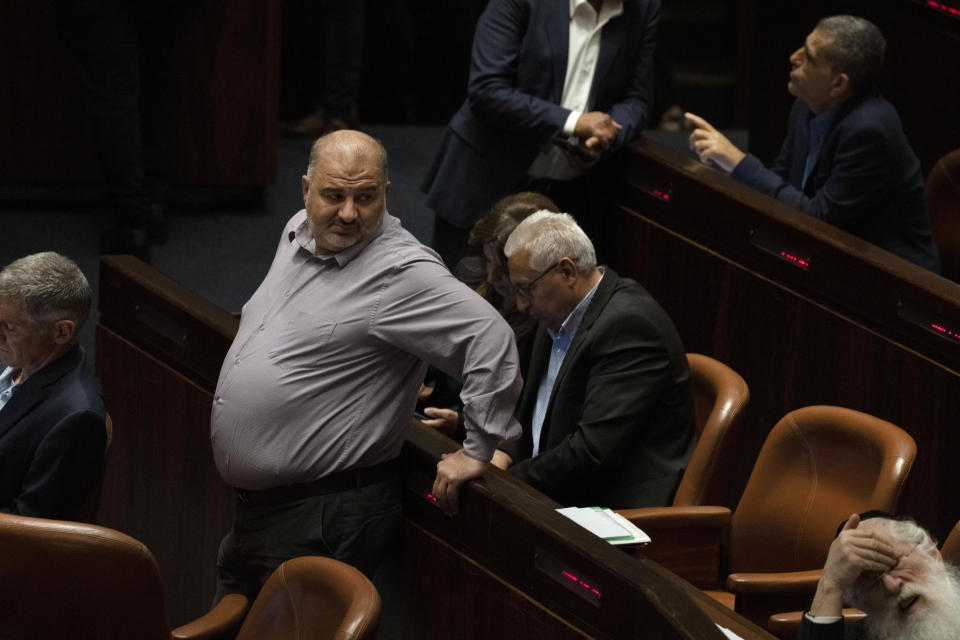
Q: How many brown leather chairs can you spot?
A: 7